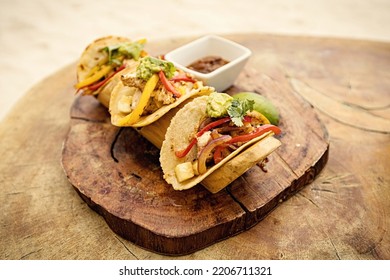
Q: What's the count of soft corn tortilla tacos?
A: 3